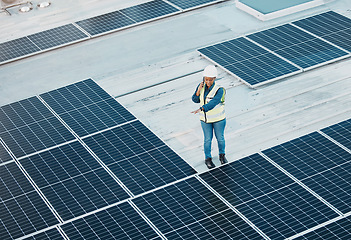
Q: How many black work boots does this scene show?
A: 2